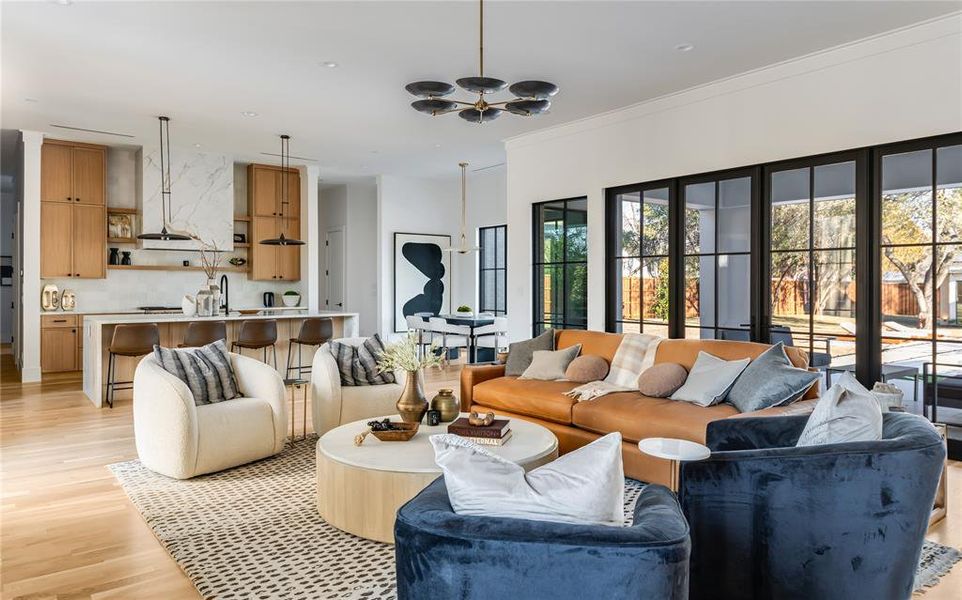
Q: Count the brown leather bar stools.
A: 4